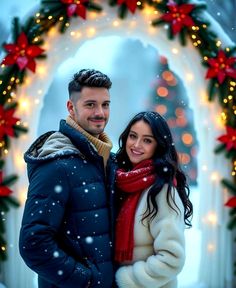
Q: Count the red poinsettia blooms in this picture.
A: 9